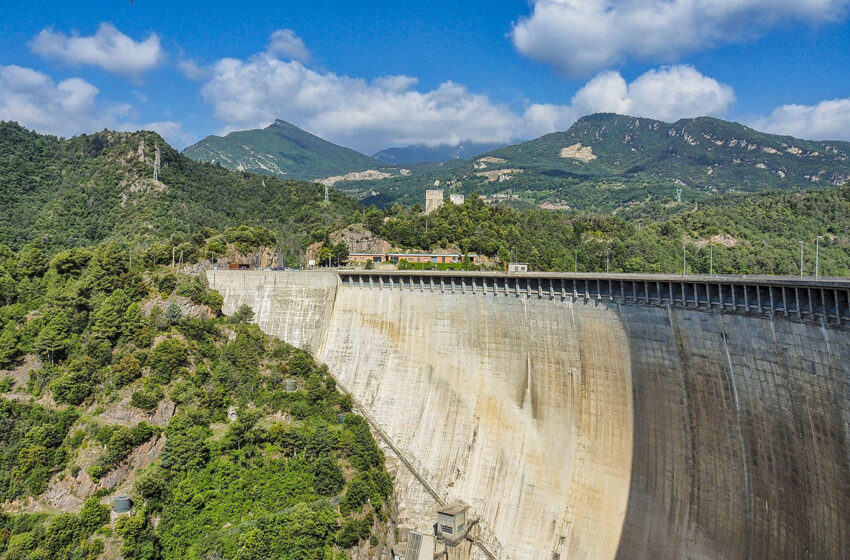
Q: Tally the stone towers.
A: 2